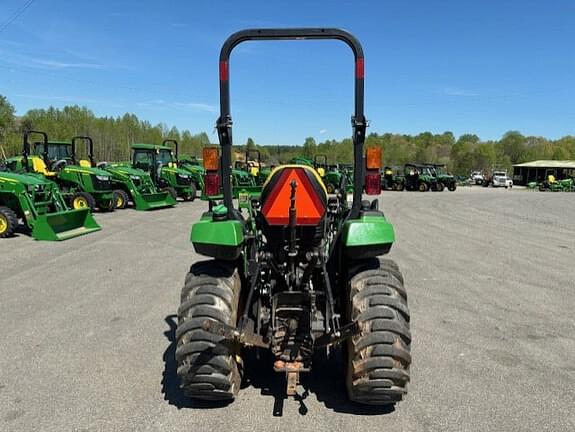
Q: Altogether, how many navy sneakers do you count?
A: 0